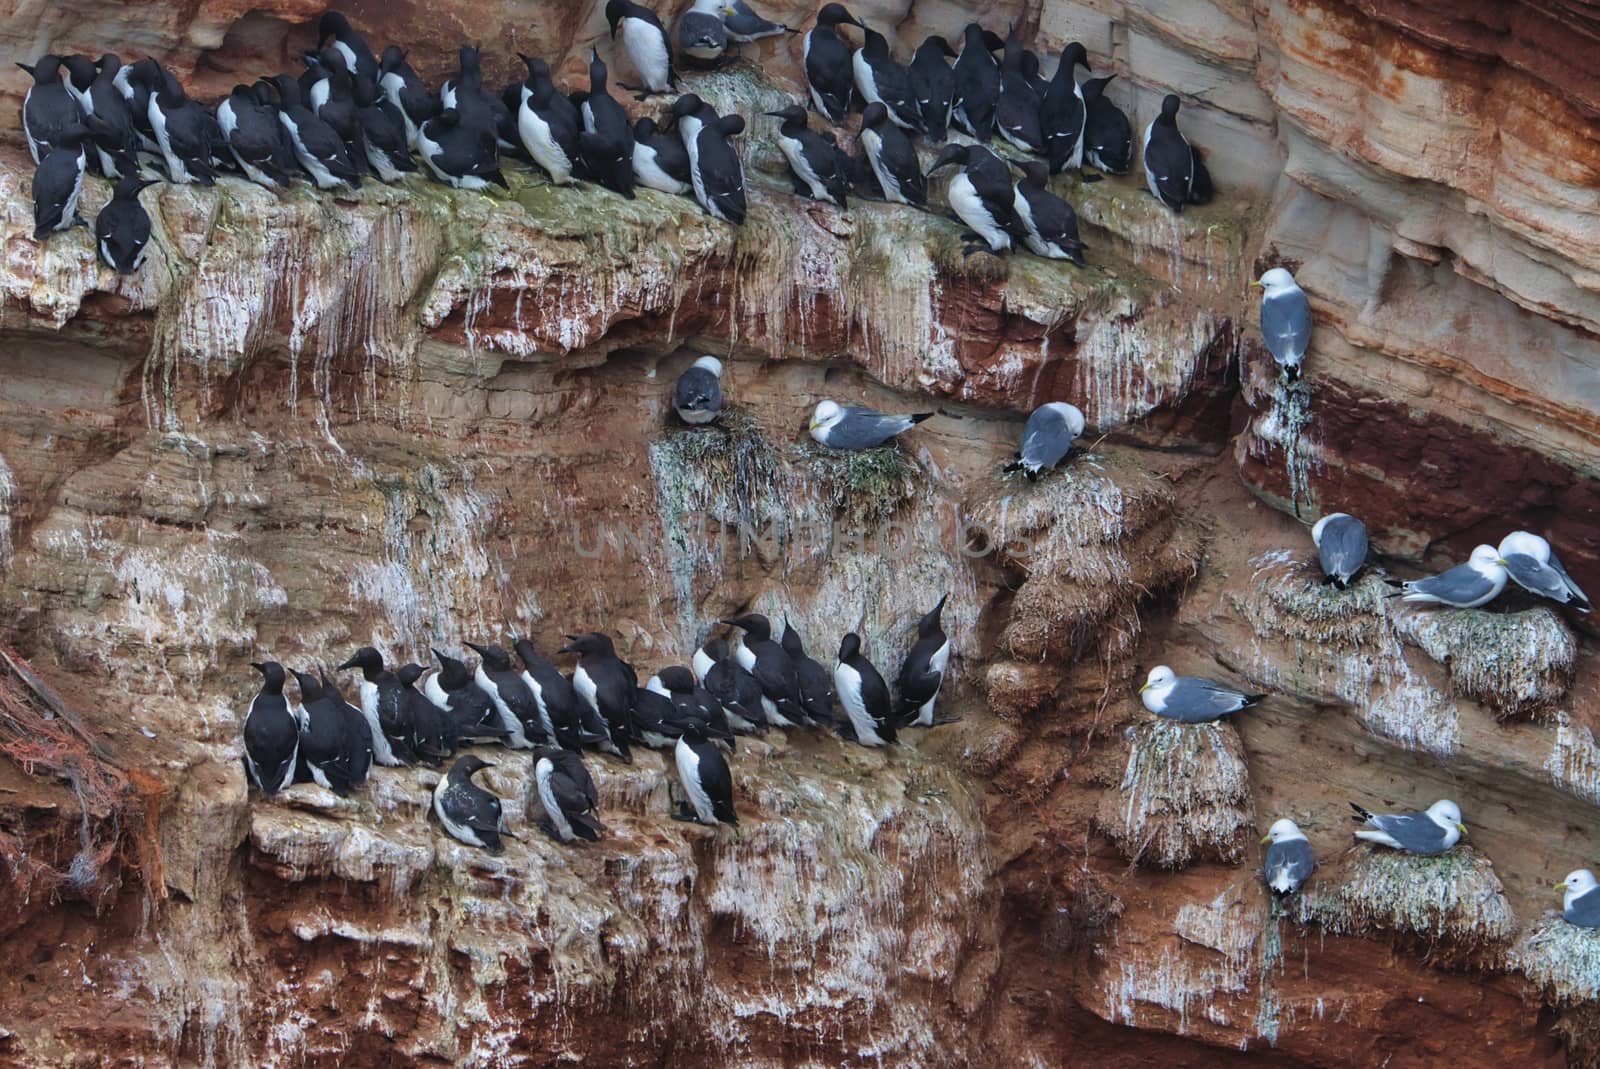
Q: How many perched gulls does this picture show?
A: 13